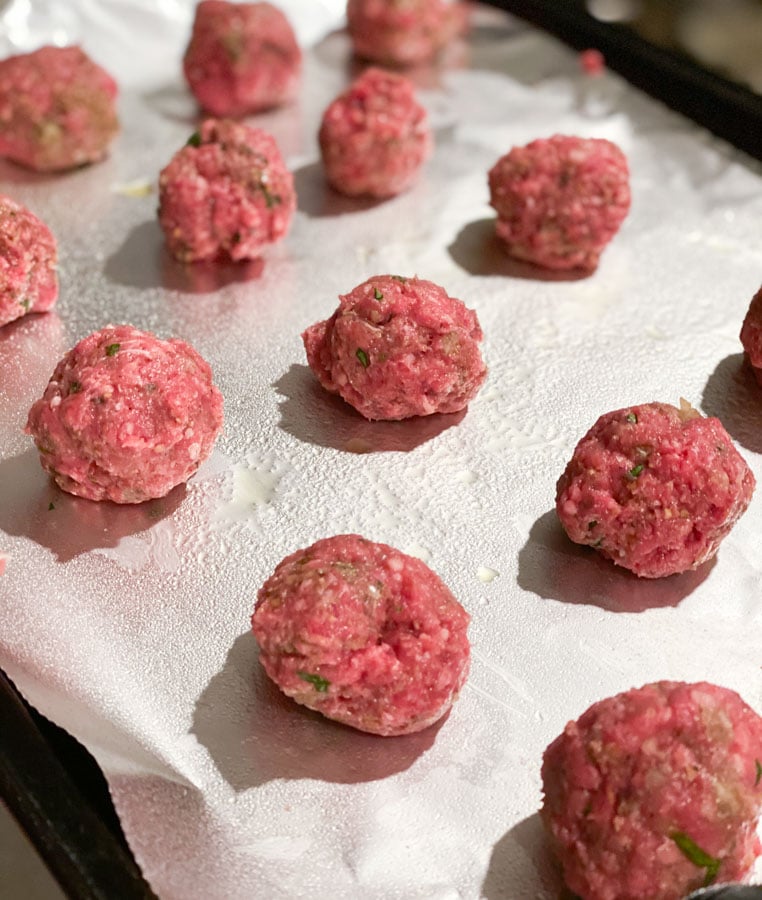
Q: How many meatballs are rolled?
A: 13